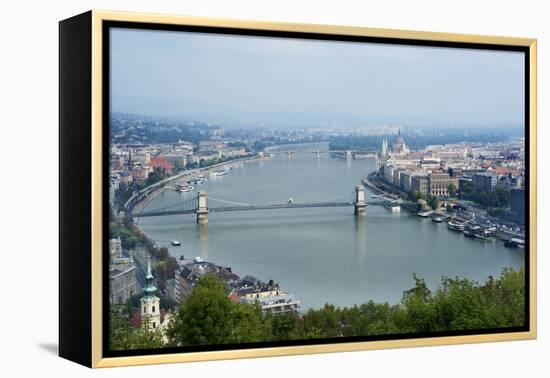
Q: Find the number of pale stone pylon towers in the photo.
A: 2